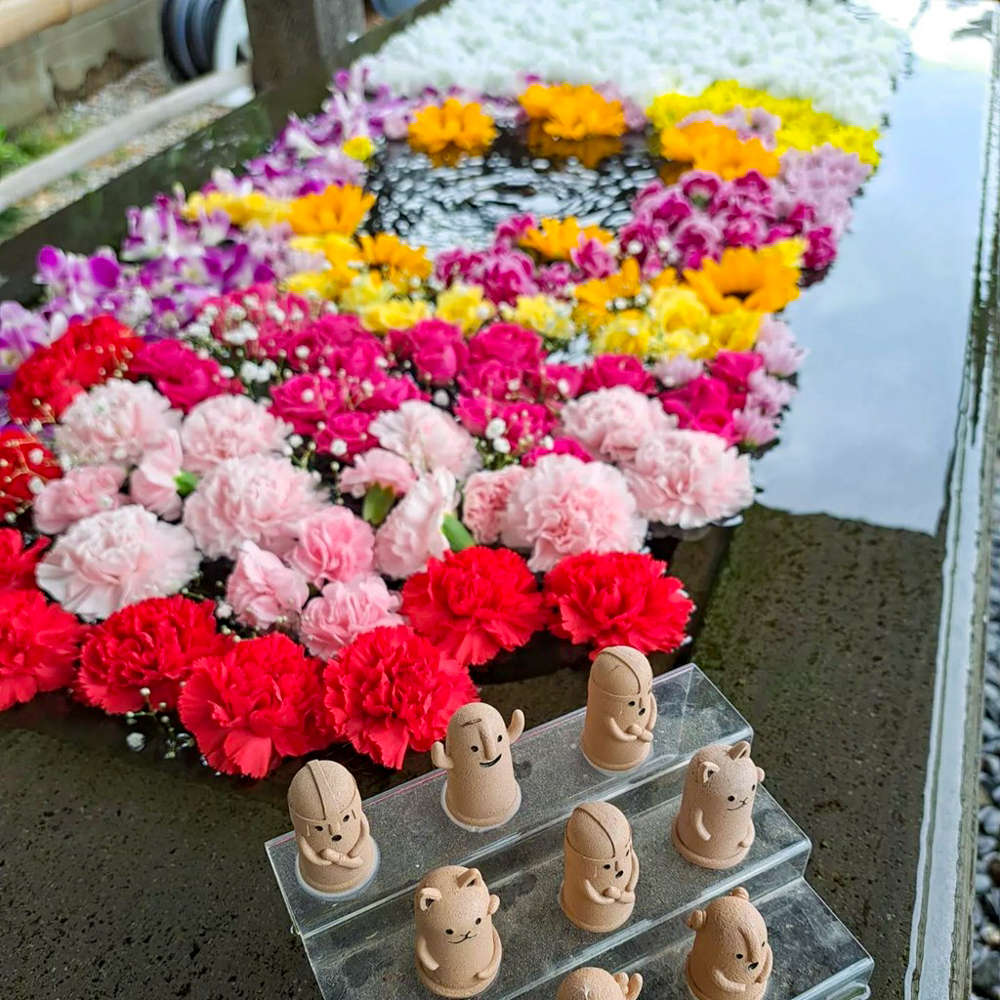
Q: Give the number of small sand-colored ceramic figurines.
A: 8